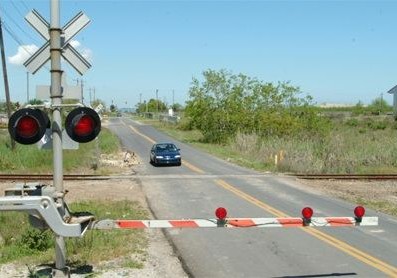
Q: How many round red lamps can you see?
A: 5